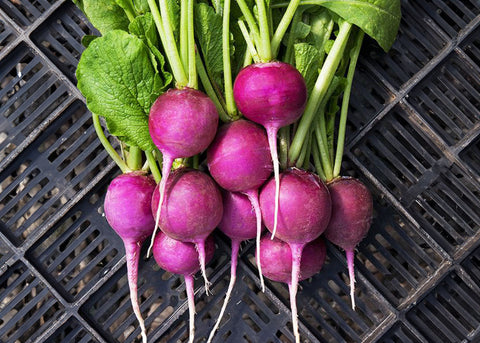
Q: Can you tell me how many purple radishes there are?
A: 10